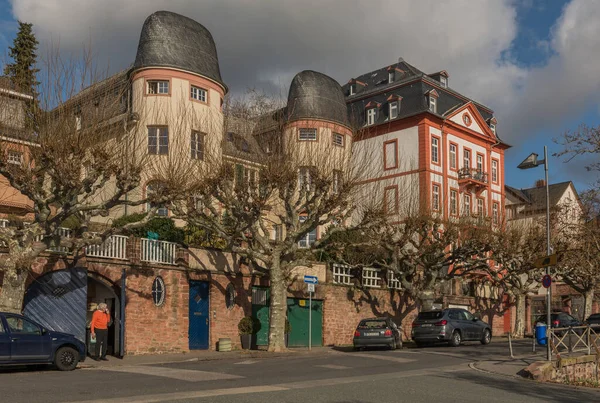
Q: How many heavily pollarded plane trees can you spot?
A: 5